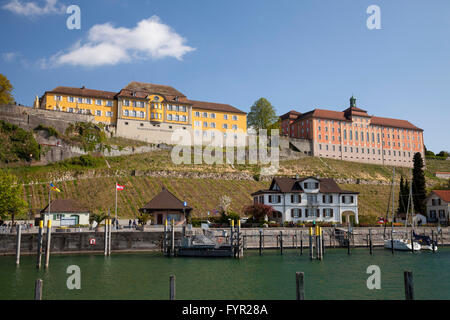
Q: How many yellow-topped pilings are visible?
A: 11